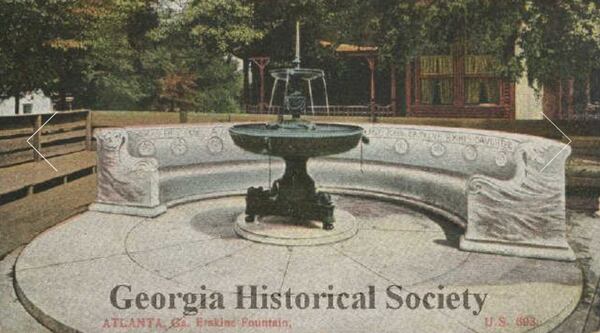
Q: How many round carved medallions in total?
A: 7